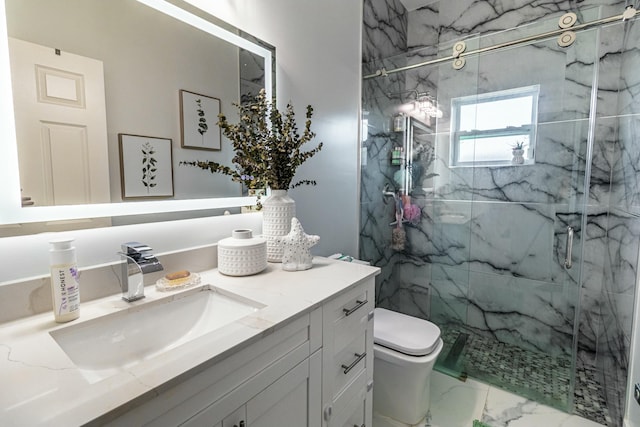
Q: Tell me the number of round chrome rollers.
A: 4